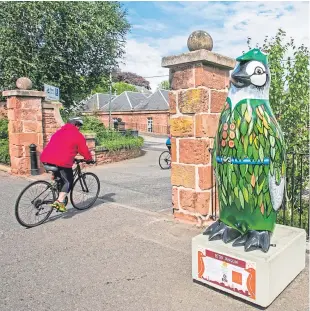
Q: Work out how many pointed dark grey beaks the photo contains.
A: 1